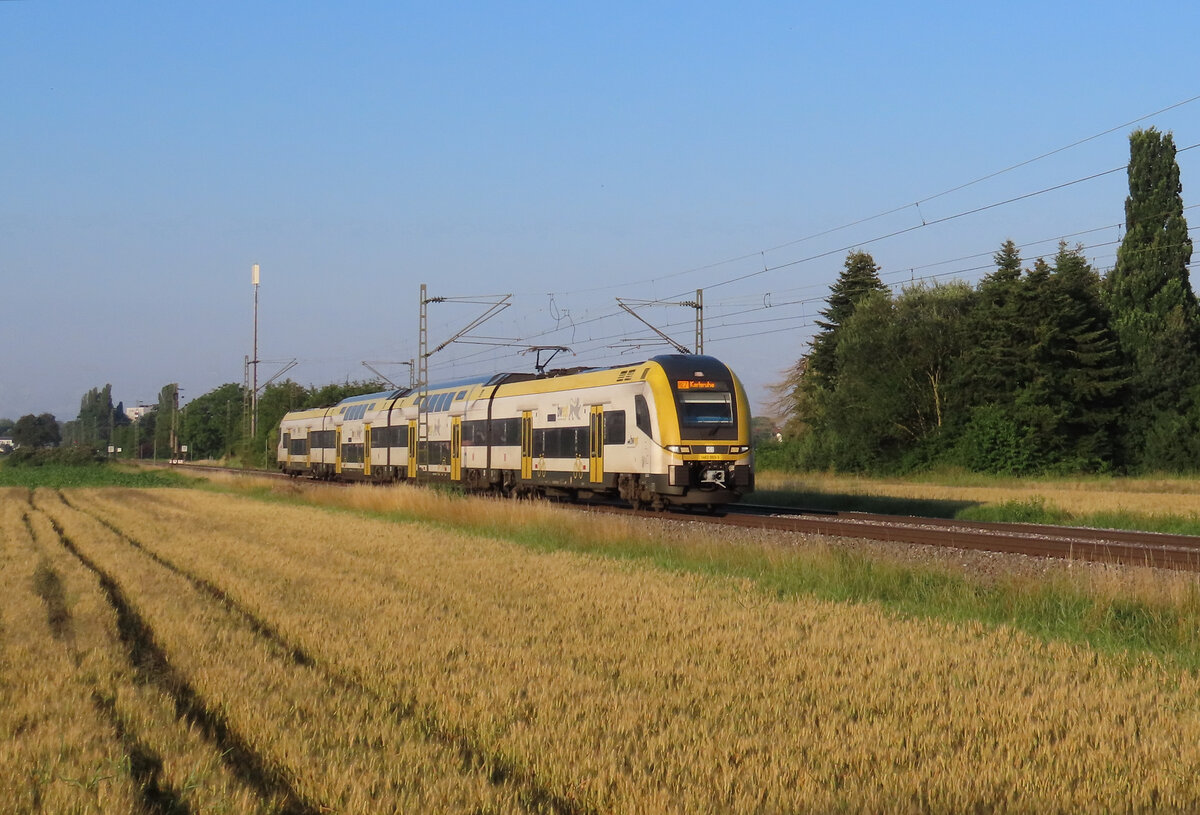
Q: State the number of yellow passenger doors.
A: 8